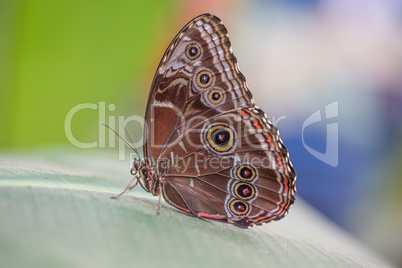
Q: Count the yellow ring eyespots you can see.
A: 7